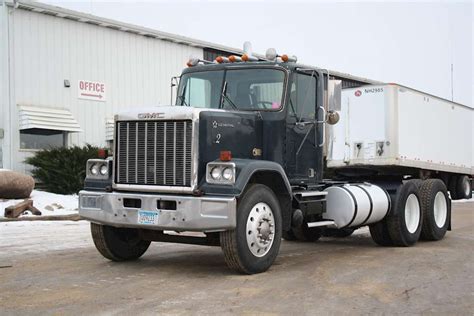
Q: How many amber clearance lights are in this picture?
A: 5